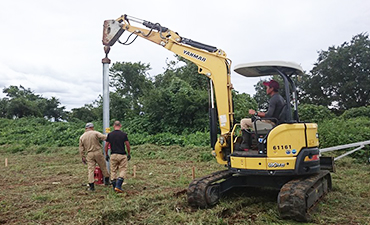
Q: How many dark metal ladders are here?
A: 0